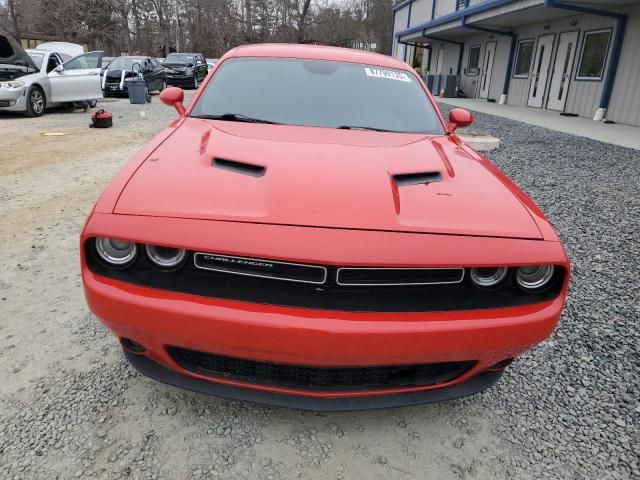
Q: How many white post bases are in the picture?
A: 2